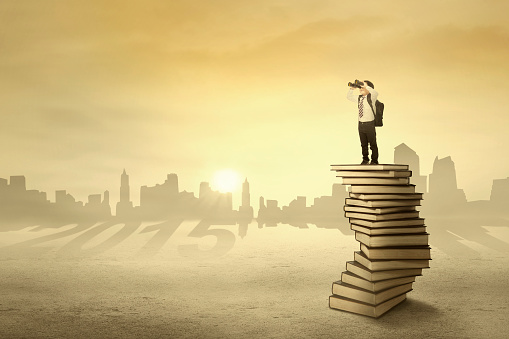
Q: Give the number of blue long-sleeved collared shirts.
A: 0